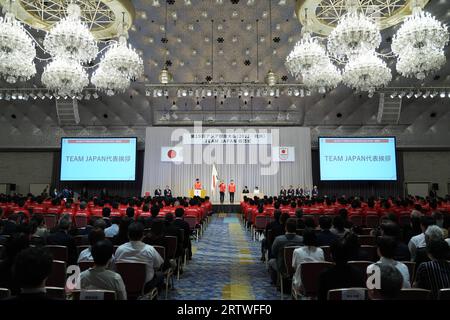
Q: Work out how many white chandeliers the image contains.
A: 12